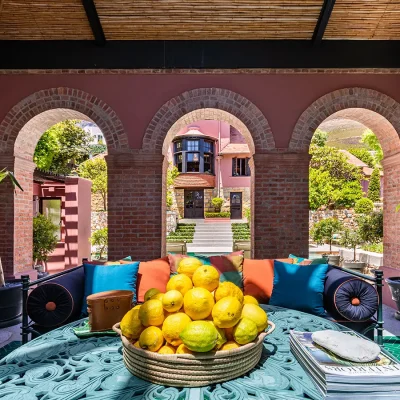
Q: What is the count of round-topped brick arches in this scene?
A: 3